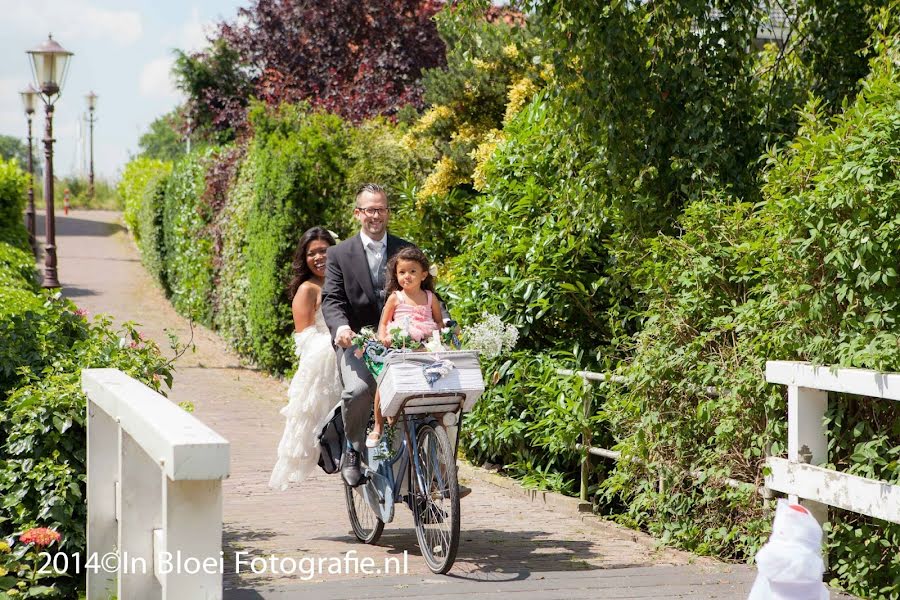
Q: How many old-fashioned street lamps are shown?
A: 3